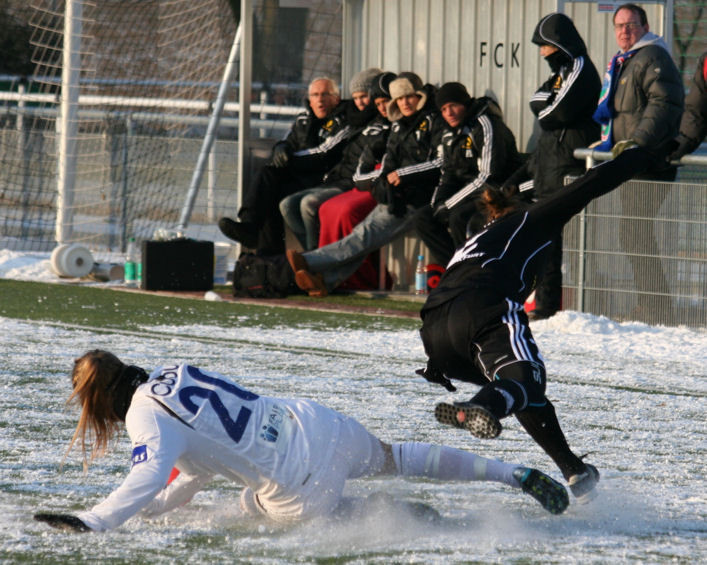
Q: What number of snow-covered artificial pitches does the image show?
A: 1